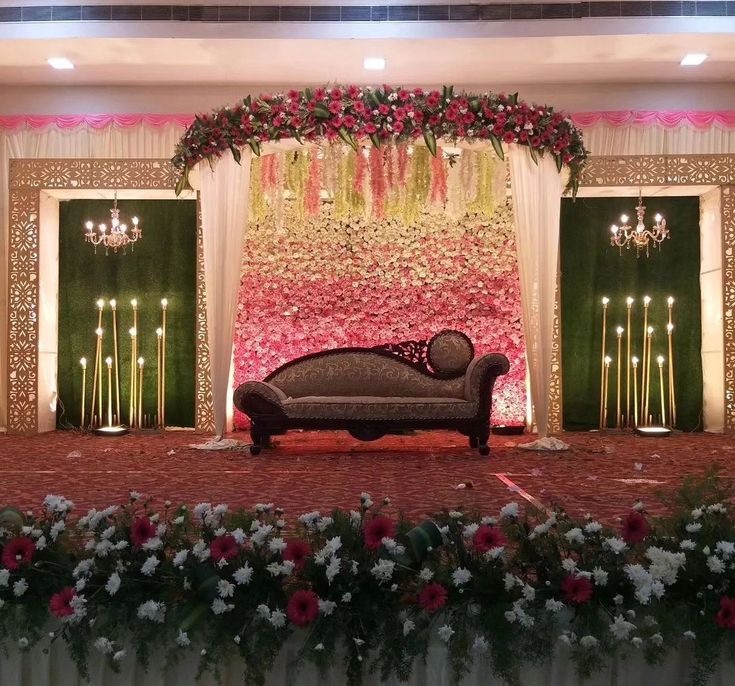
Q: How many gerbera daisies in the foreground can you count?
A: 12